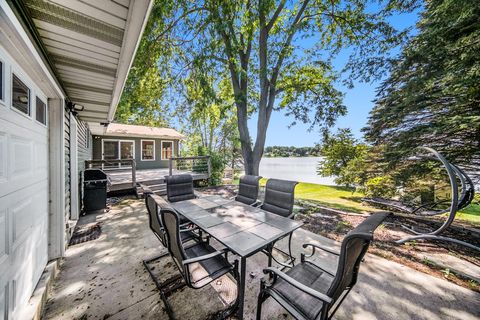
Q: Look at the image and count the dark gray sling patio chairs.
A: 6